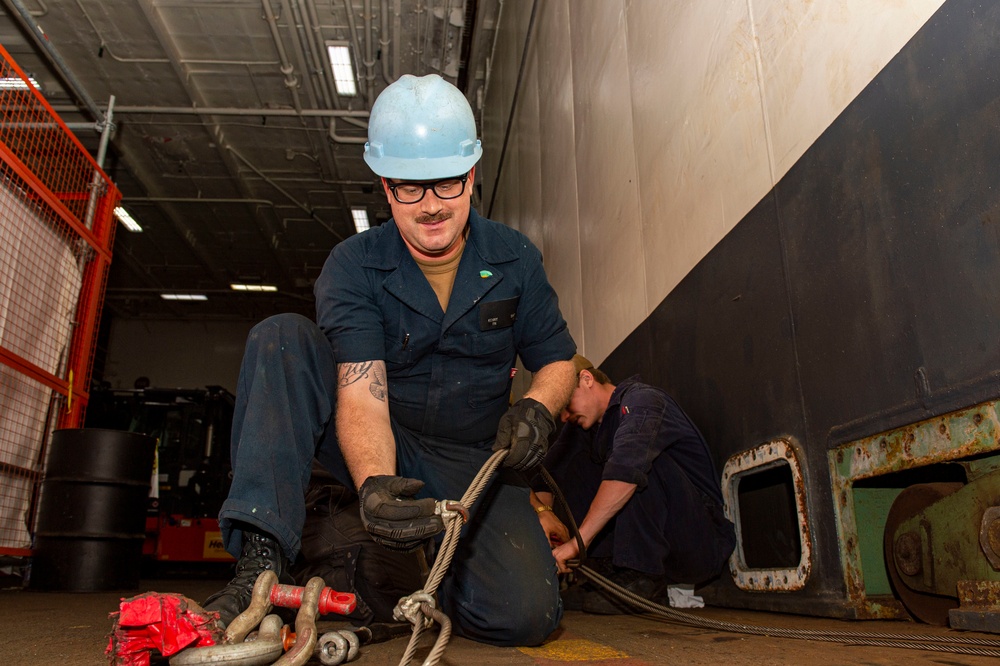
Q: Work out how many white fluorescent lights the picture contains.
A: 6